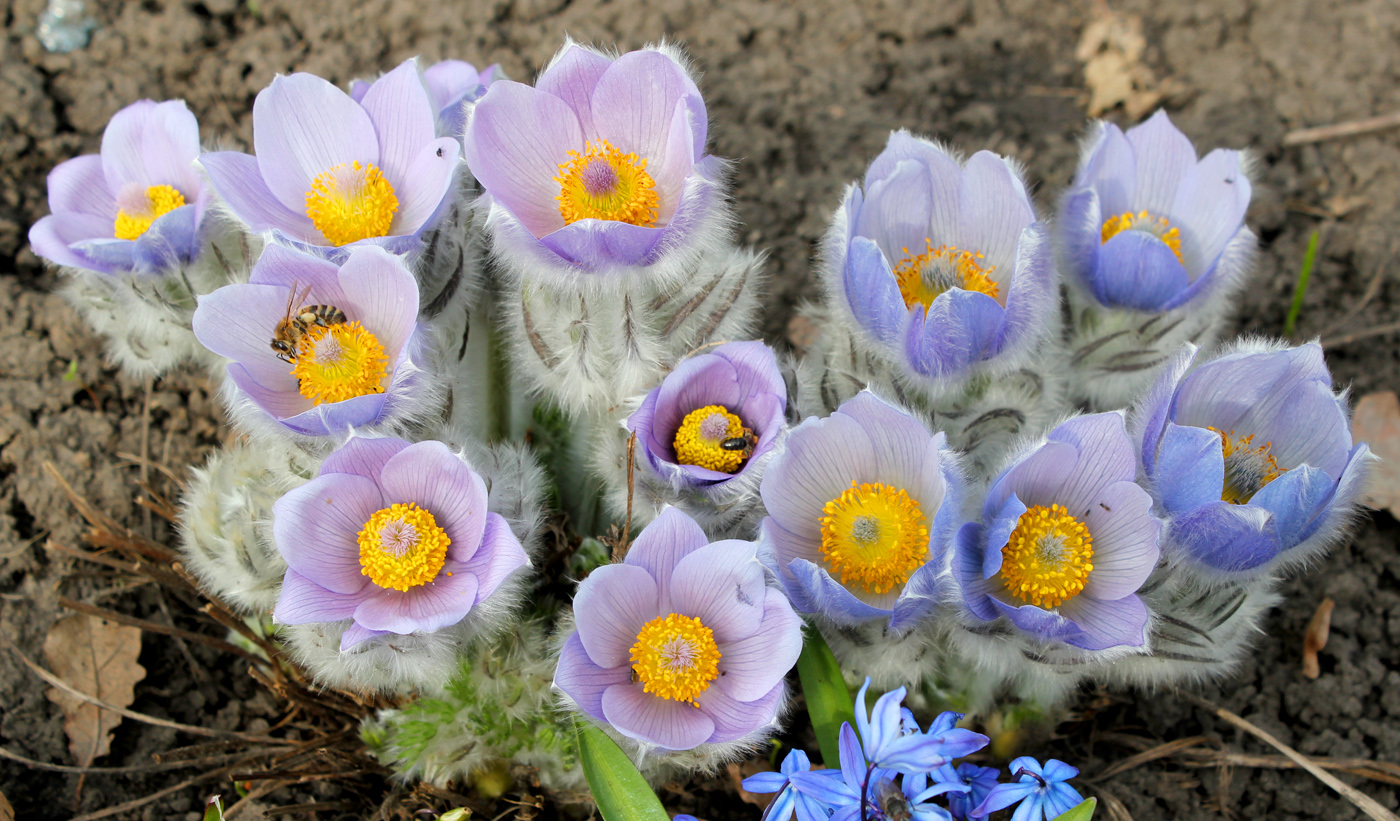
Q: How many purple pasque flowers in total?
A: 13